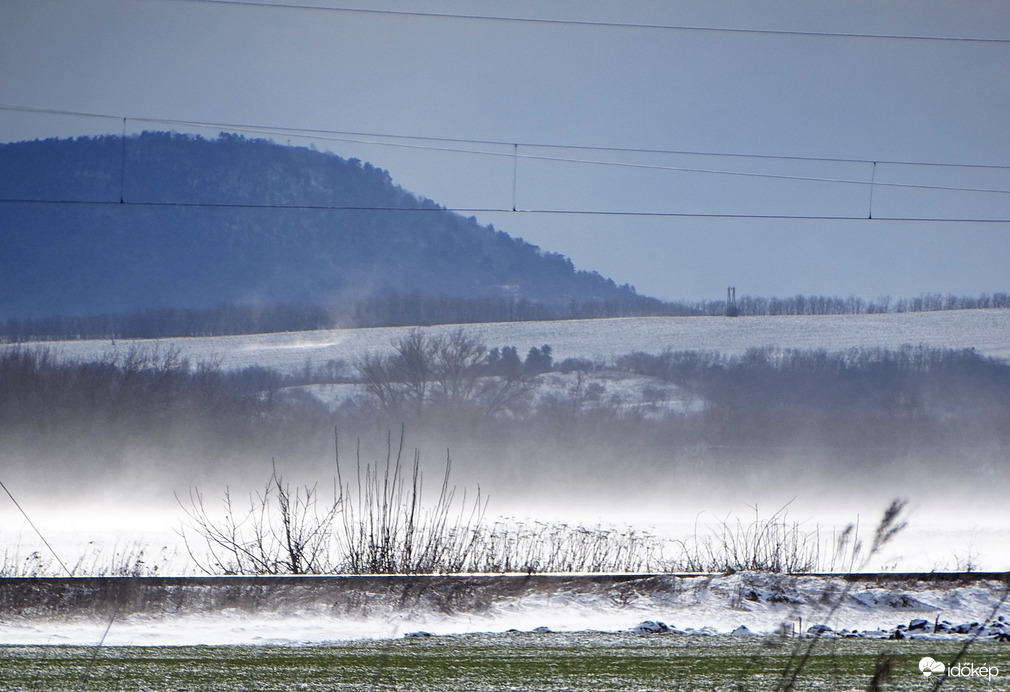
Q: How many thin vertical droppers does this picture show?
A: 3